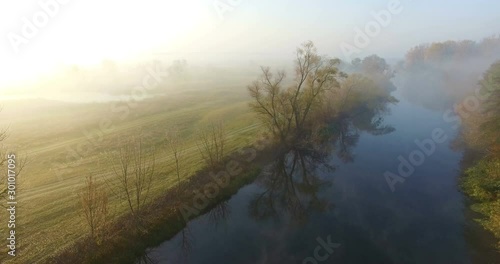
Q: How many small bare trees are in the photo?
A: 4